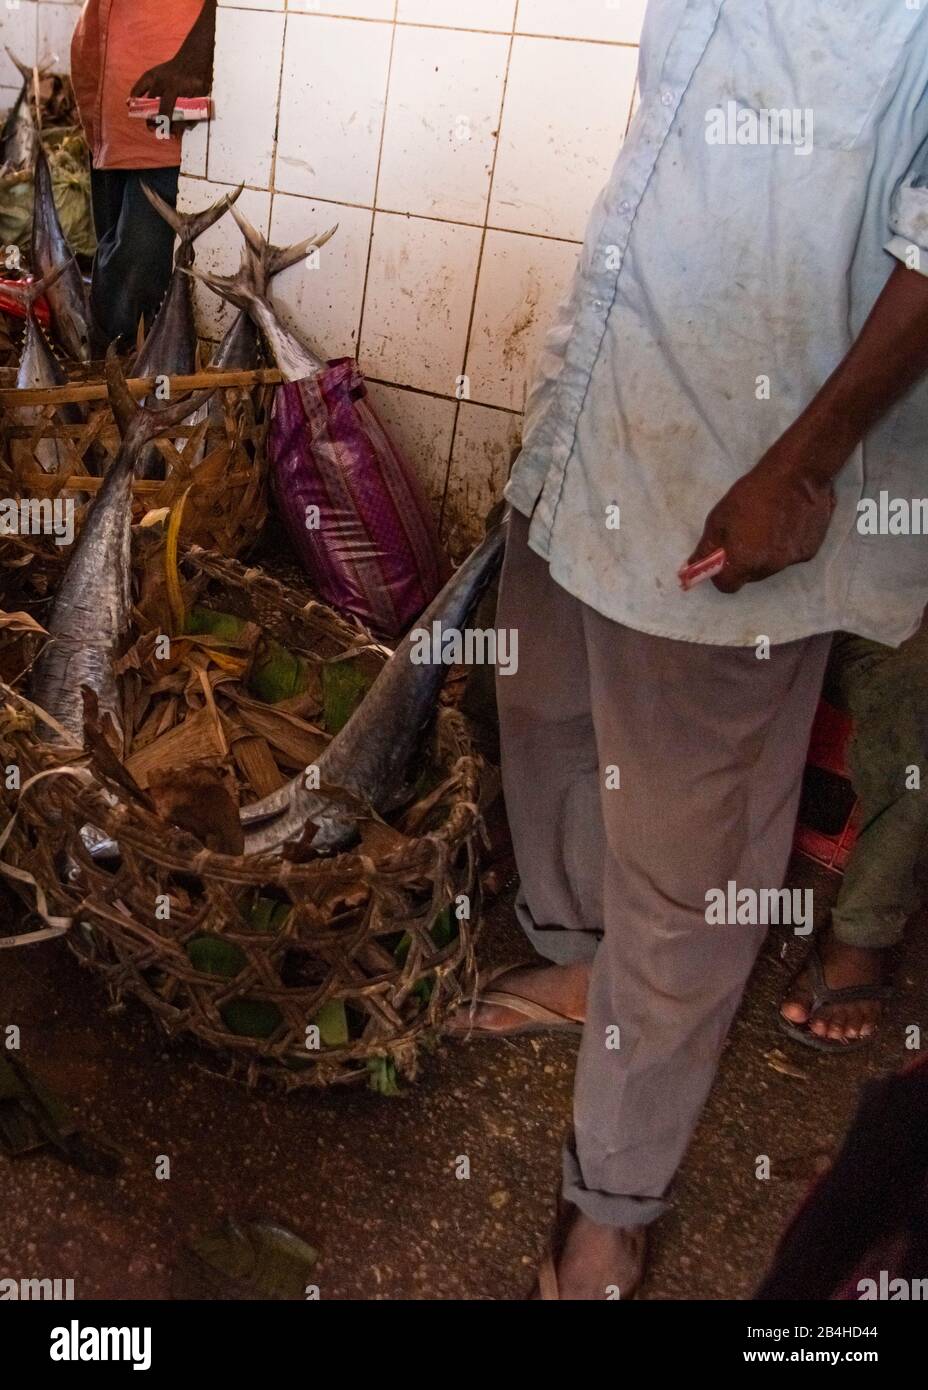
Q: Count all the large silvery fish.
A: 8